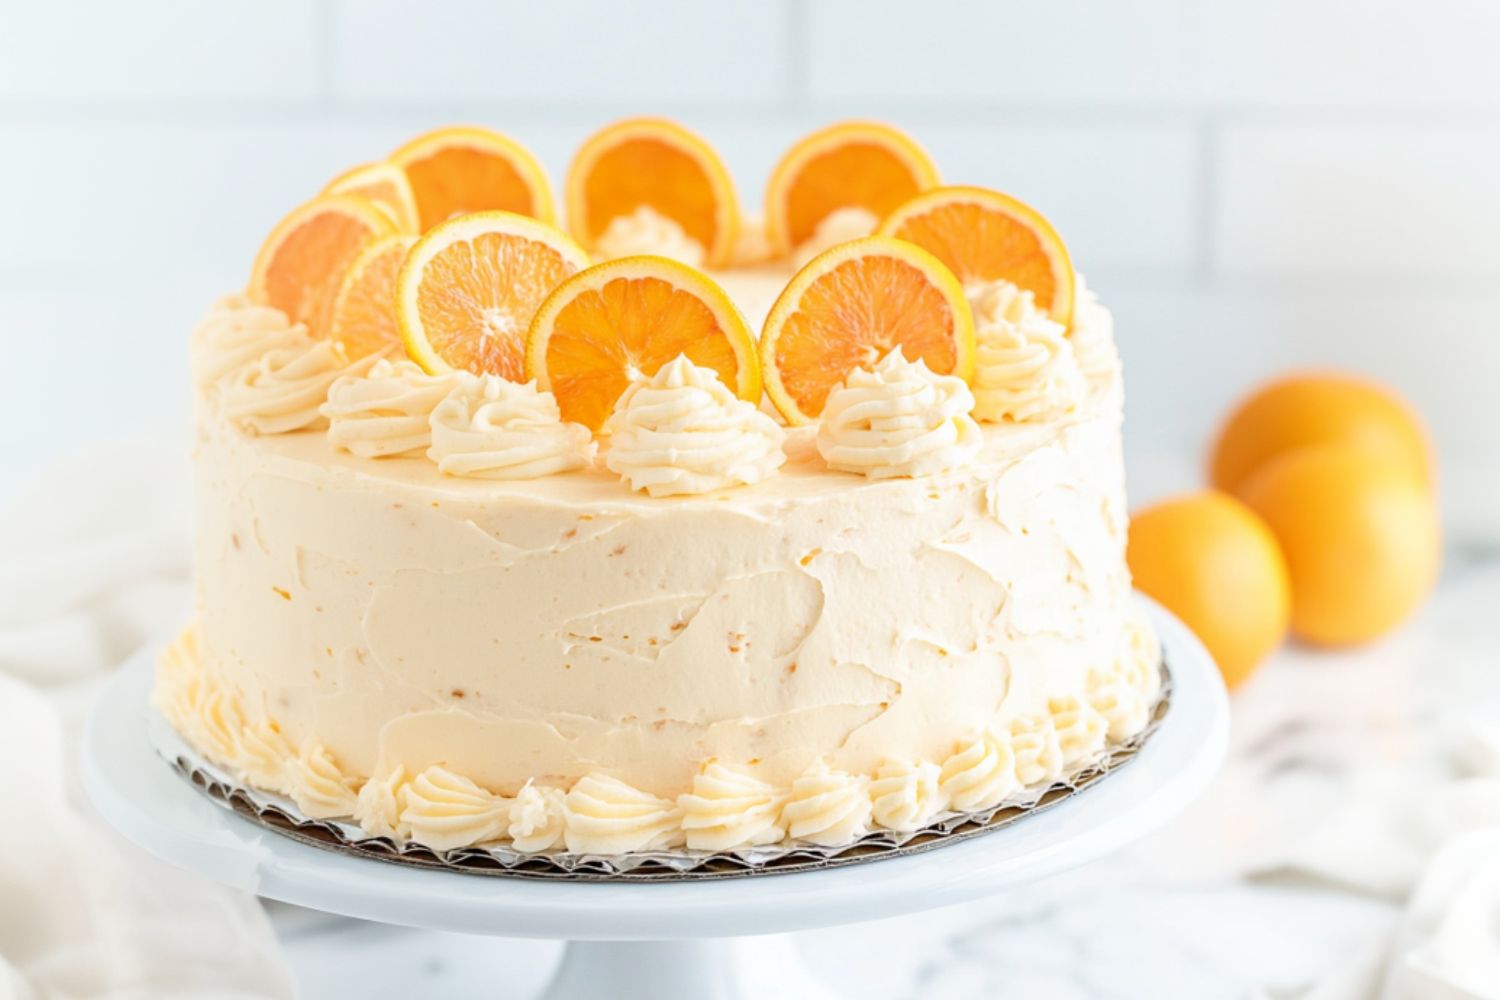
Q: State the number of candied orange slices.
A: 10